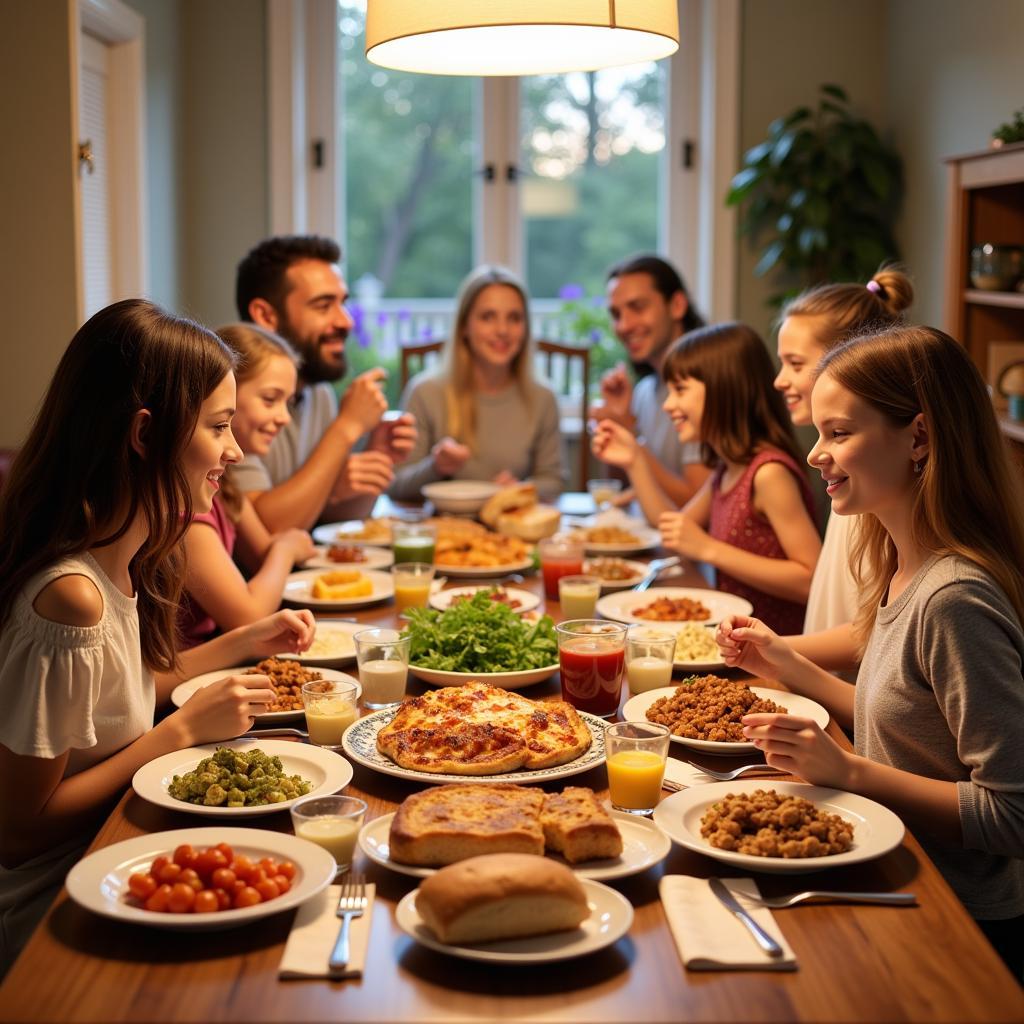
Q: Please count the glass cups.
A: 11